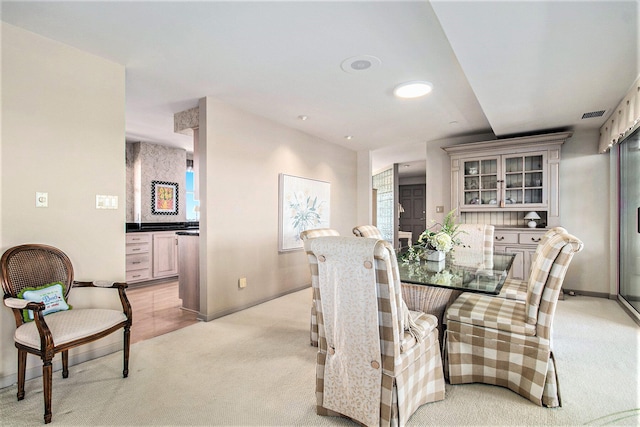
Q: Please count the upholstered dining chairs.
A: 6